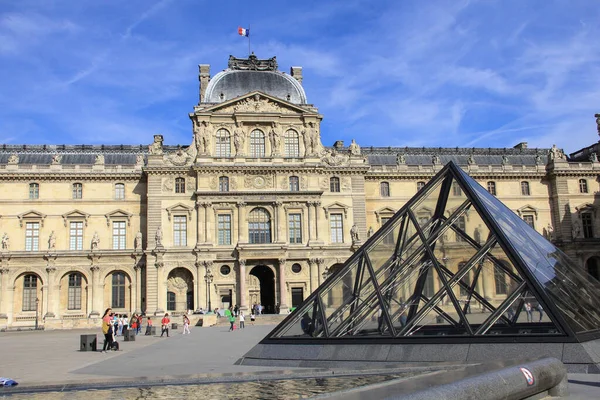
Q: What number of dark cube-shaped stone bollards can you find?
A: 4